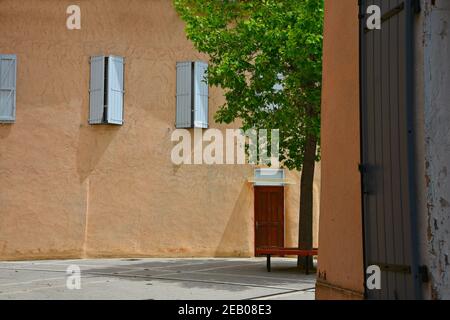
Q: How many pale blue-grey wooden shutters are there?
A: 5